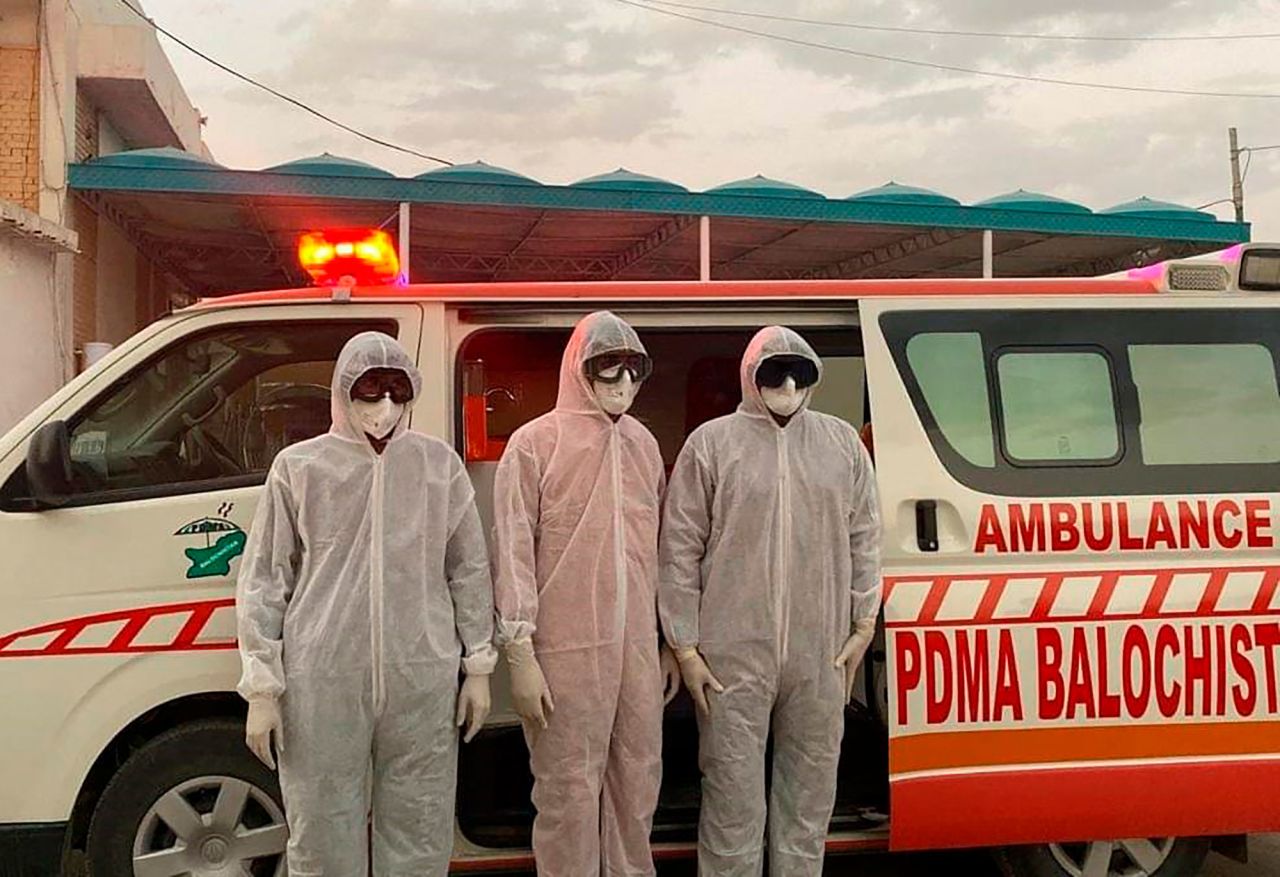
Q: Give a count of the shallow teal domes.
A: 8